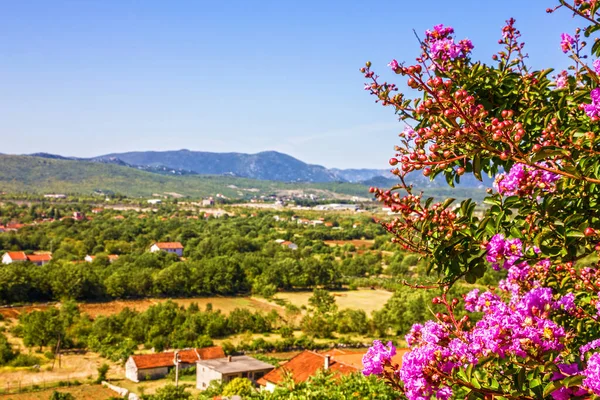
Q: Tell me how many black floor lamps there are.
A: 0